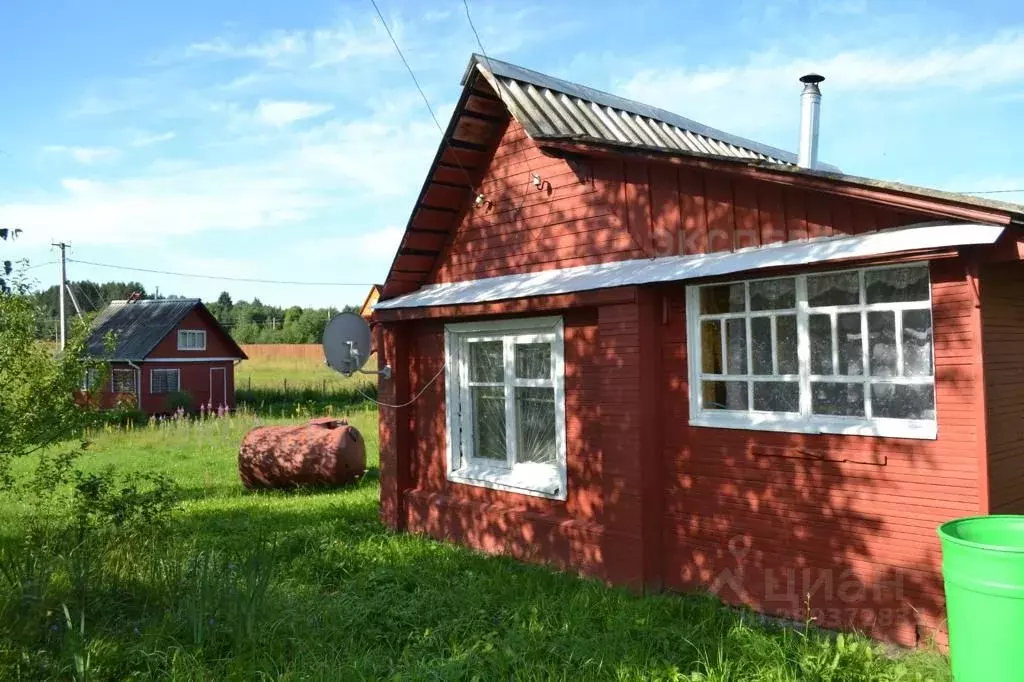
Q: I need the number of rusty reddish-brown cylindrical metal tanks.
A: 1